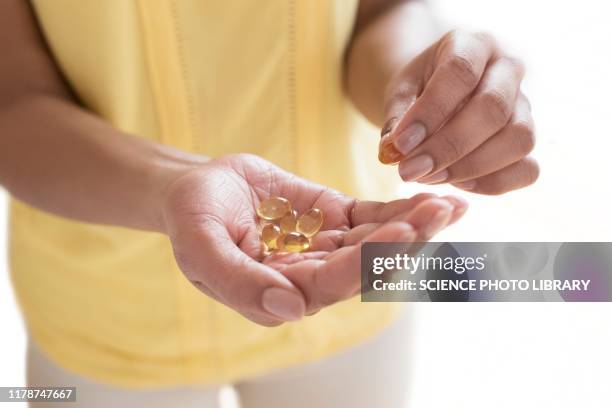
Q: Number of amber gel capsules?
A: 6